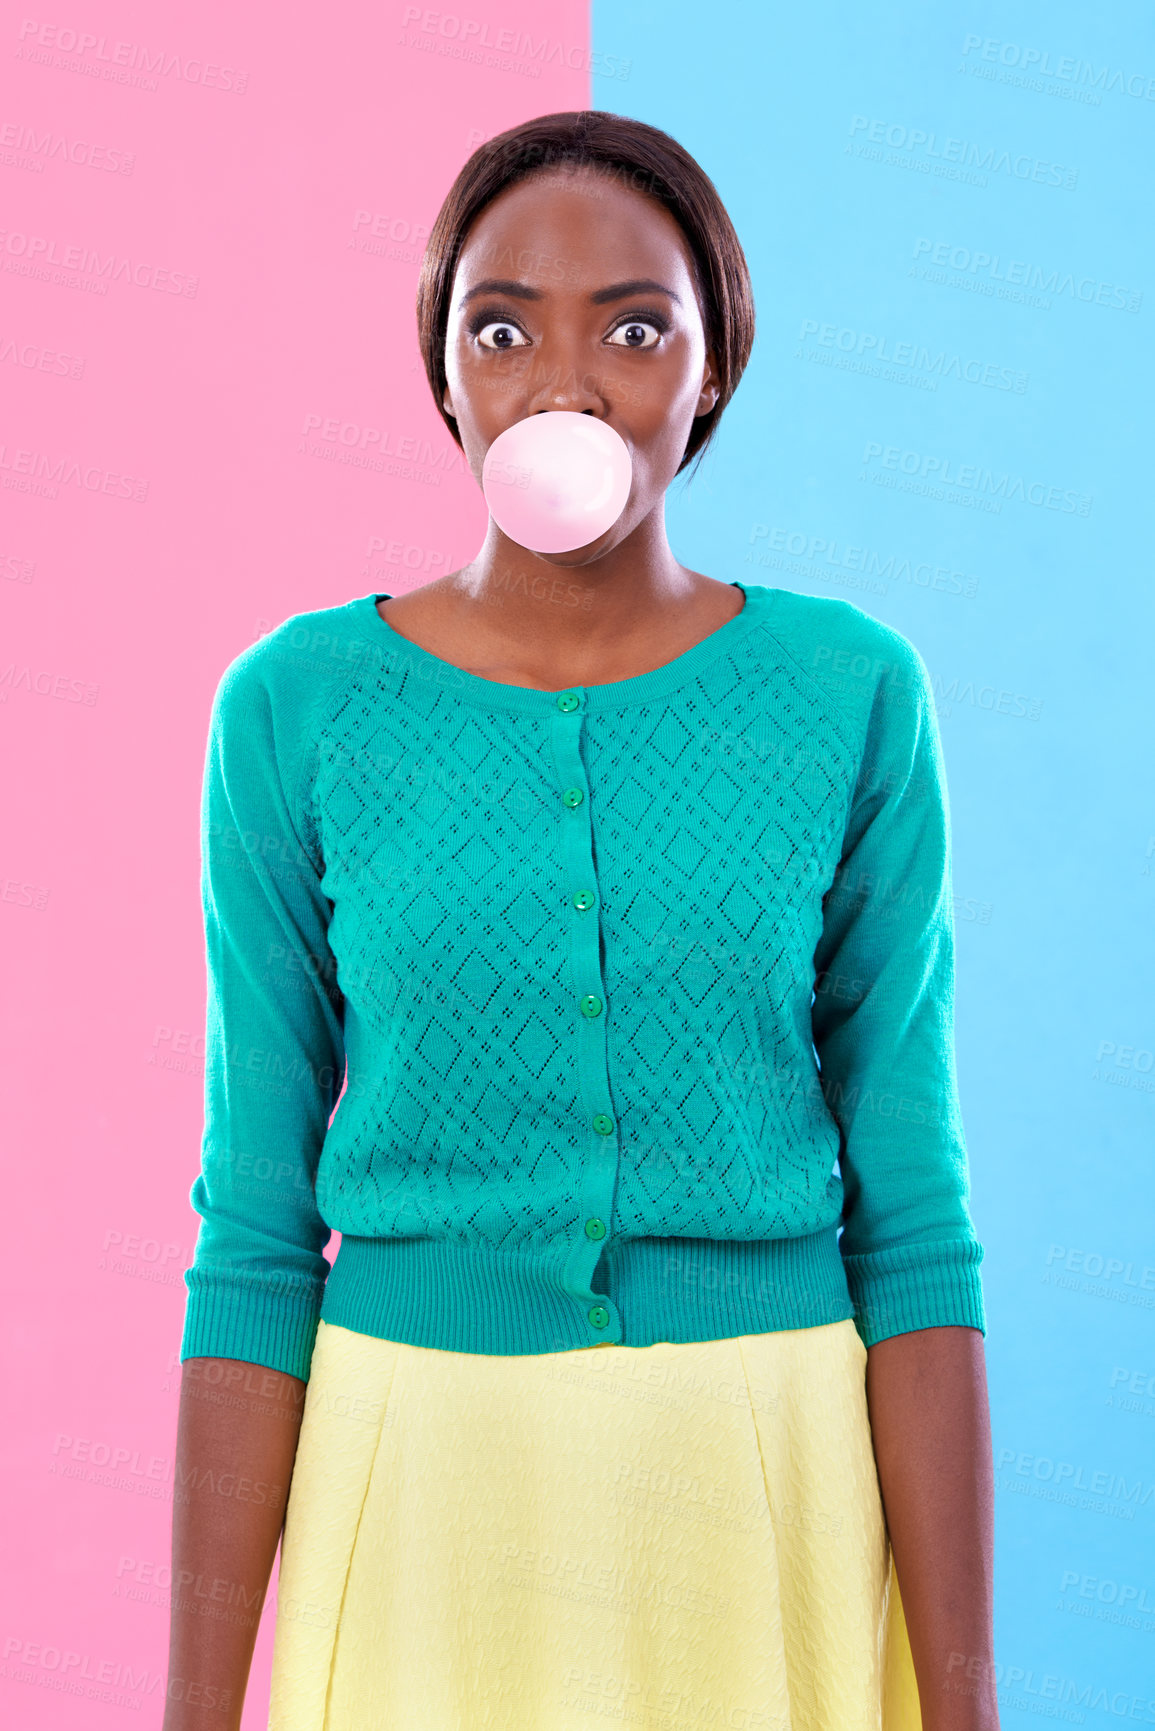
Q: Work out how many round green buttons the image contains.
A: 7